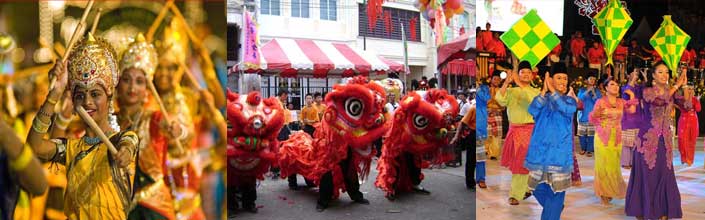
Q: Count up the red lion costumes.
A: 3